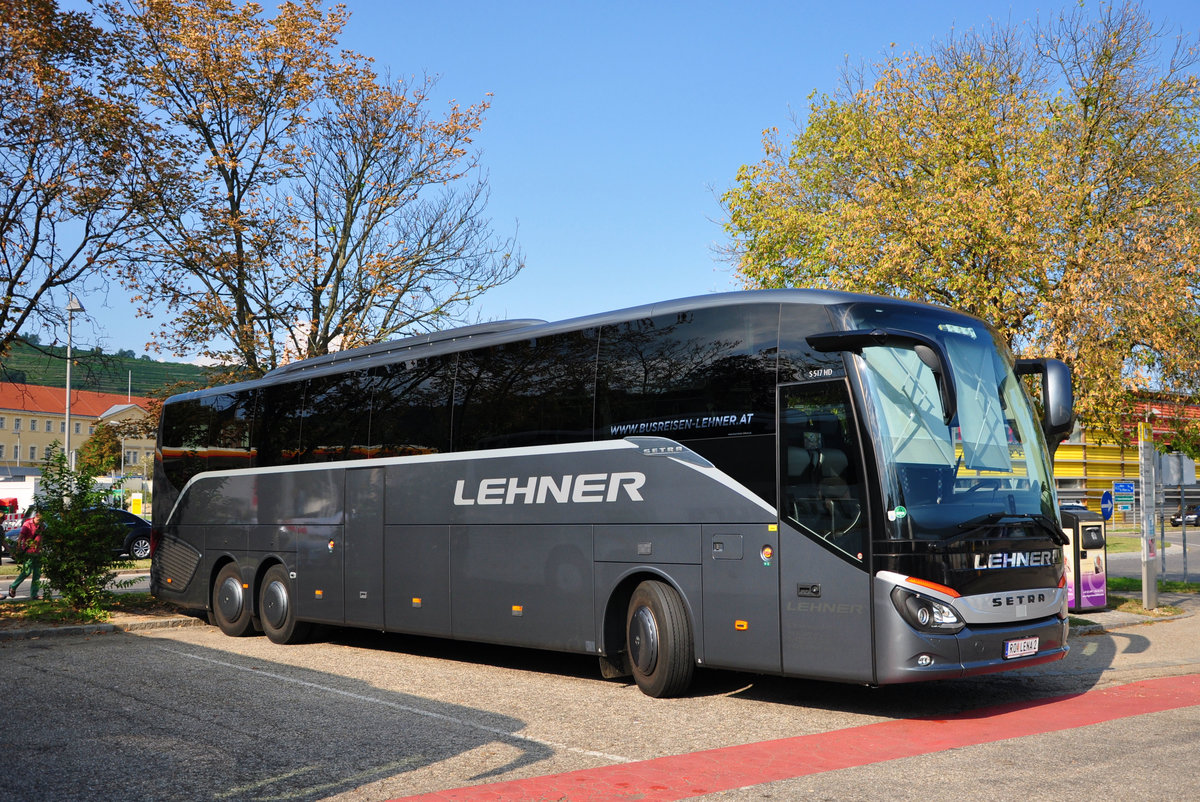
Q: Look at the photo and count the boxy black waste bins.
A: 1